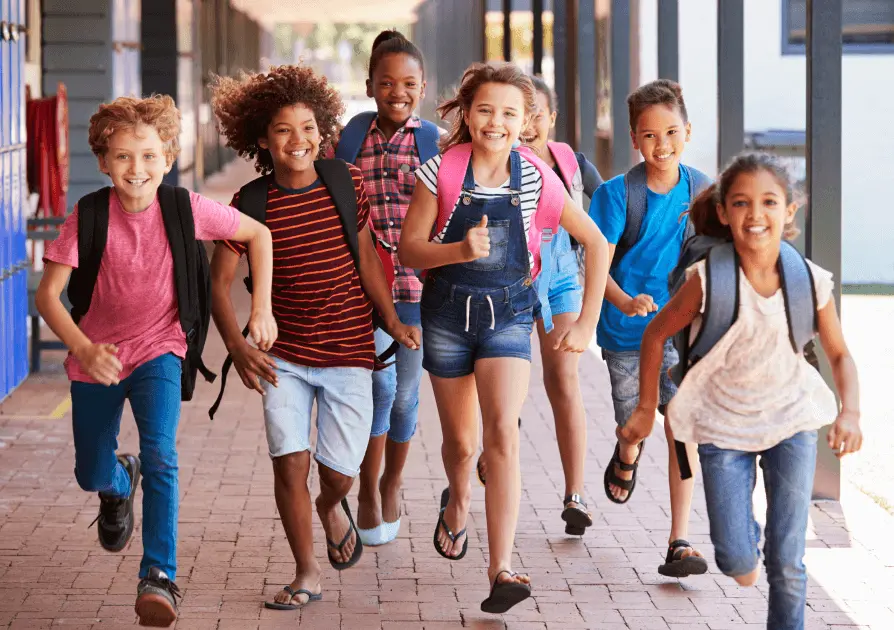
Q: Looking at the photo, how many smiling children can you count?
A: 7